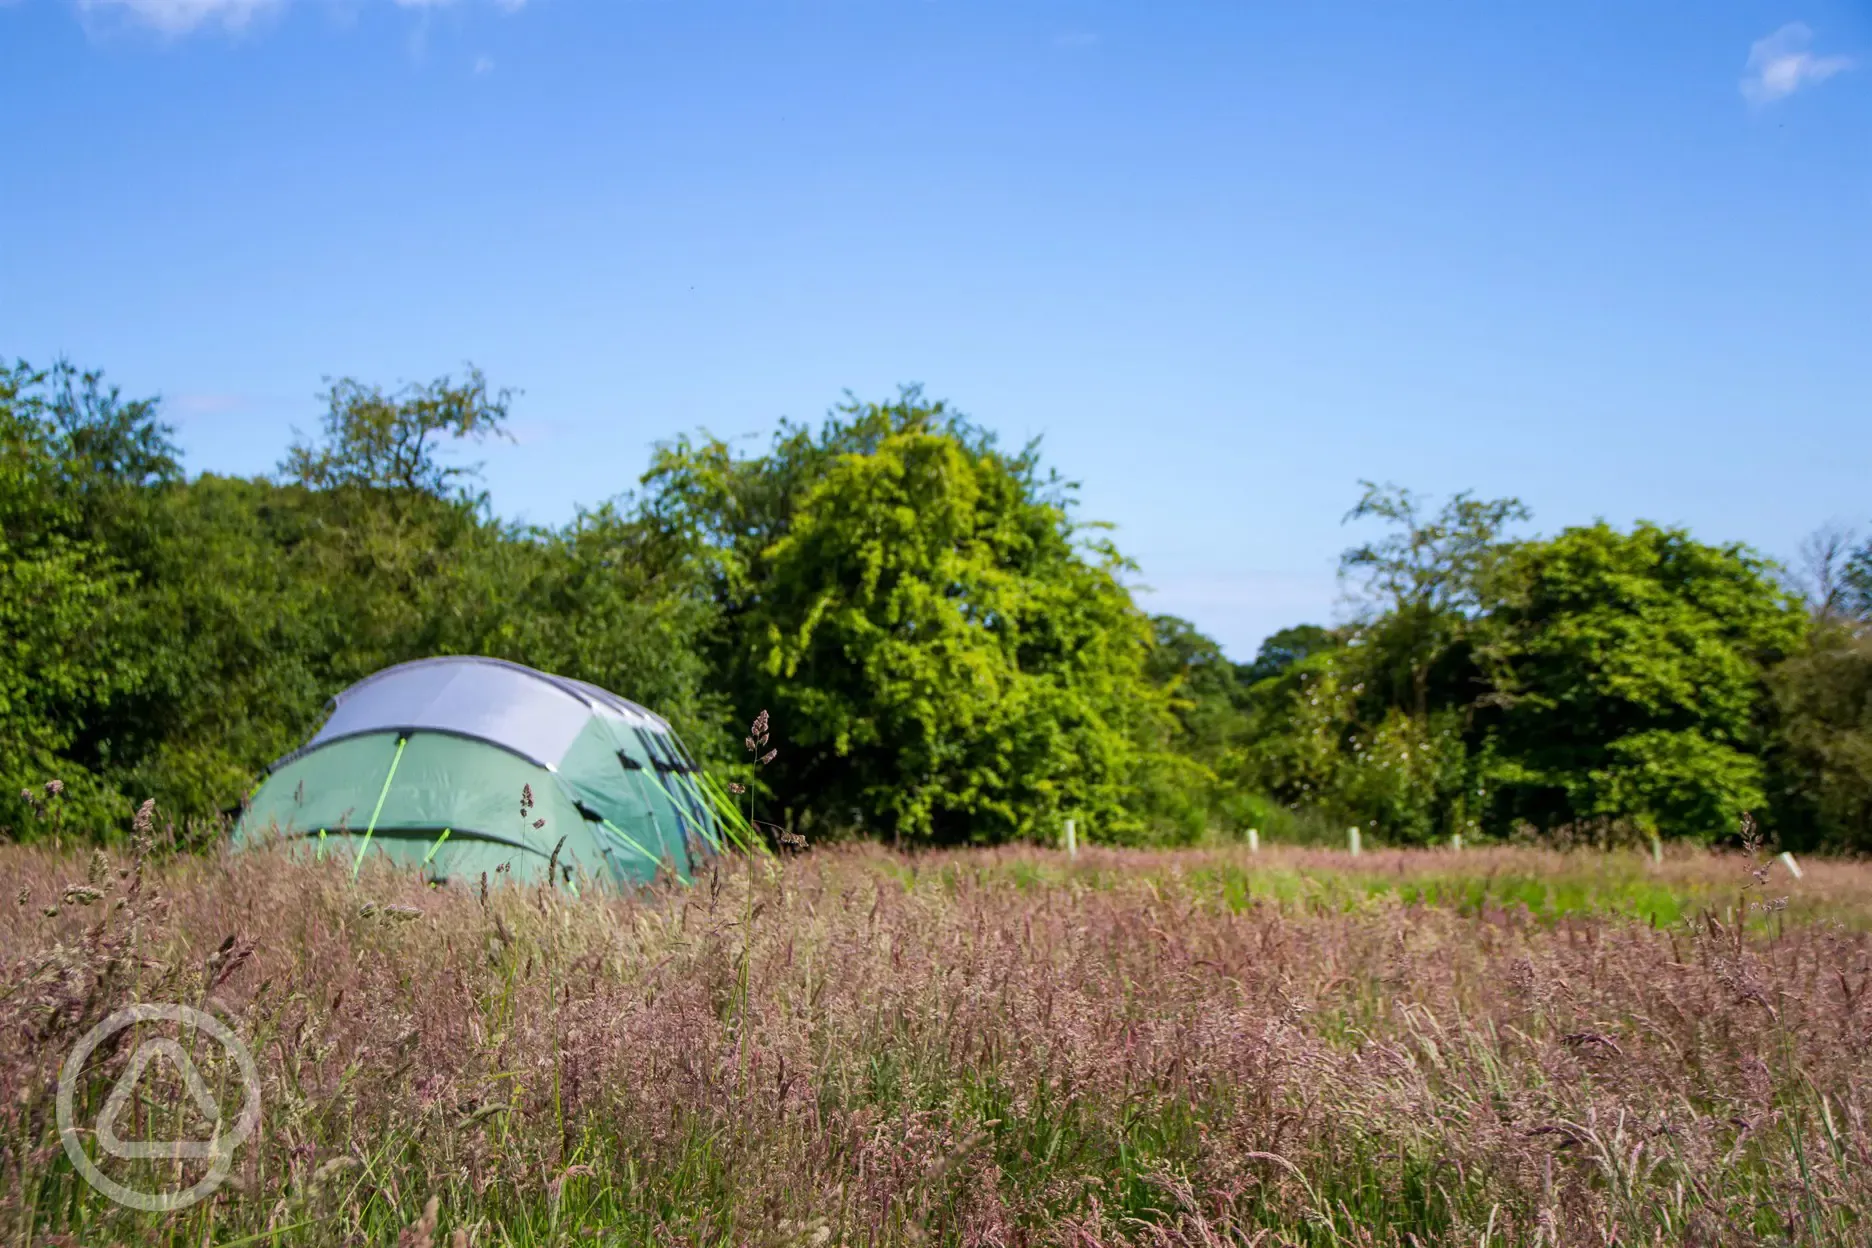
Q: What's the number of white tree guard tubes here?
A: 6